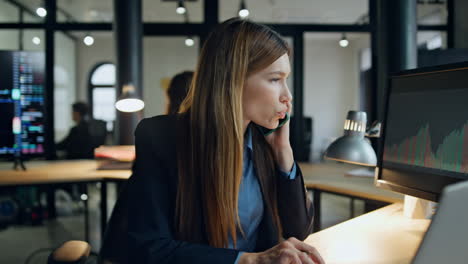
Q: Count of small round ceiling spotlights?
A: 7